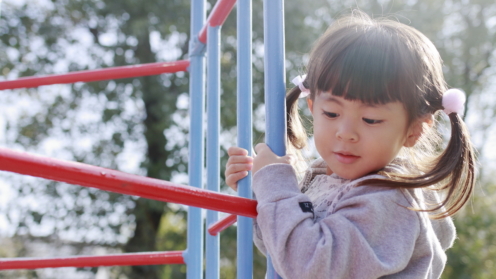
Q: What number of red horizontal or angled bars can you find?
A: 5